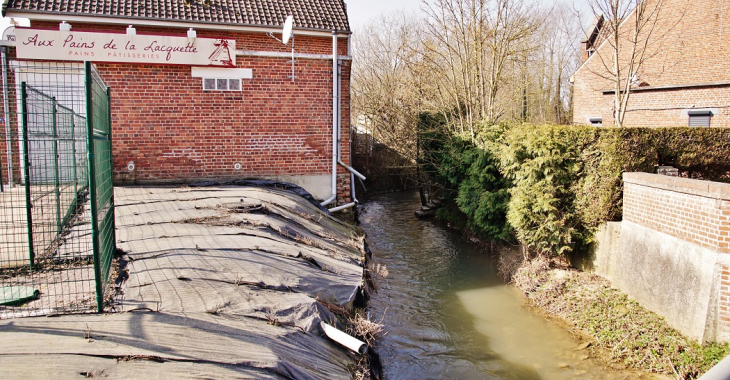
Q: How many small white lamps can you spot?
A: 3